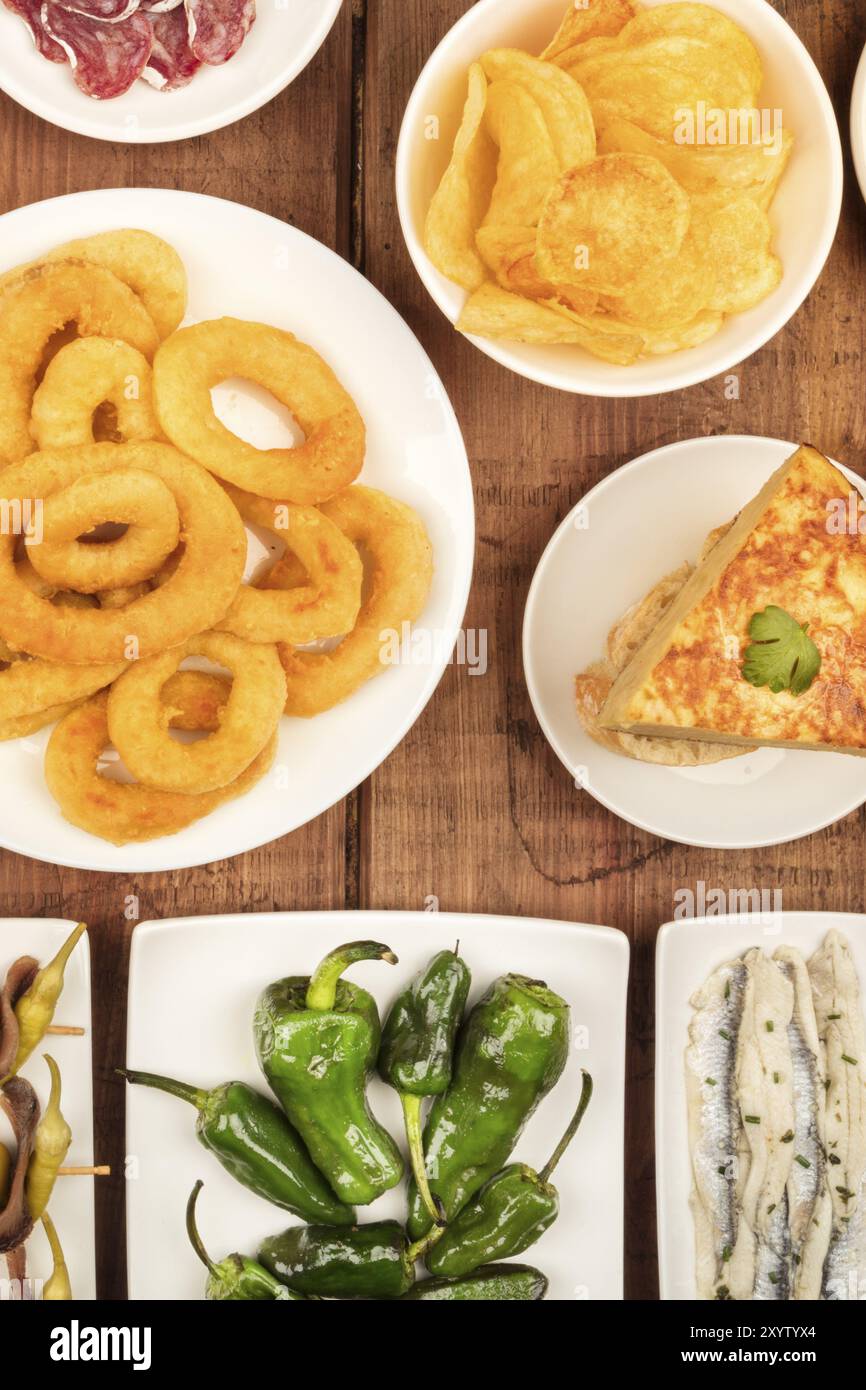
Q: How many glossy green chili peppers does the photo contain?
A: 8